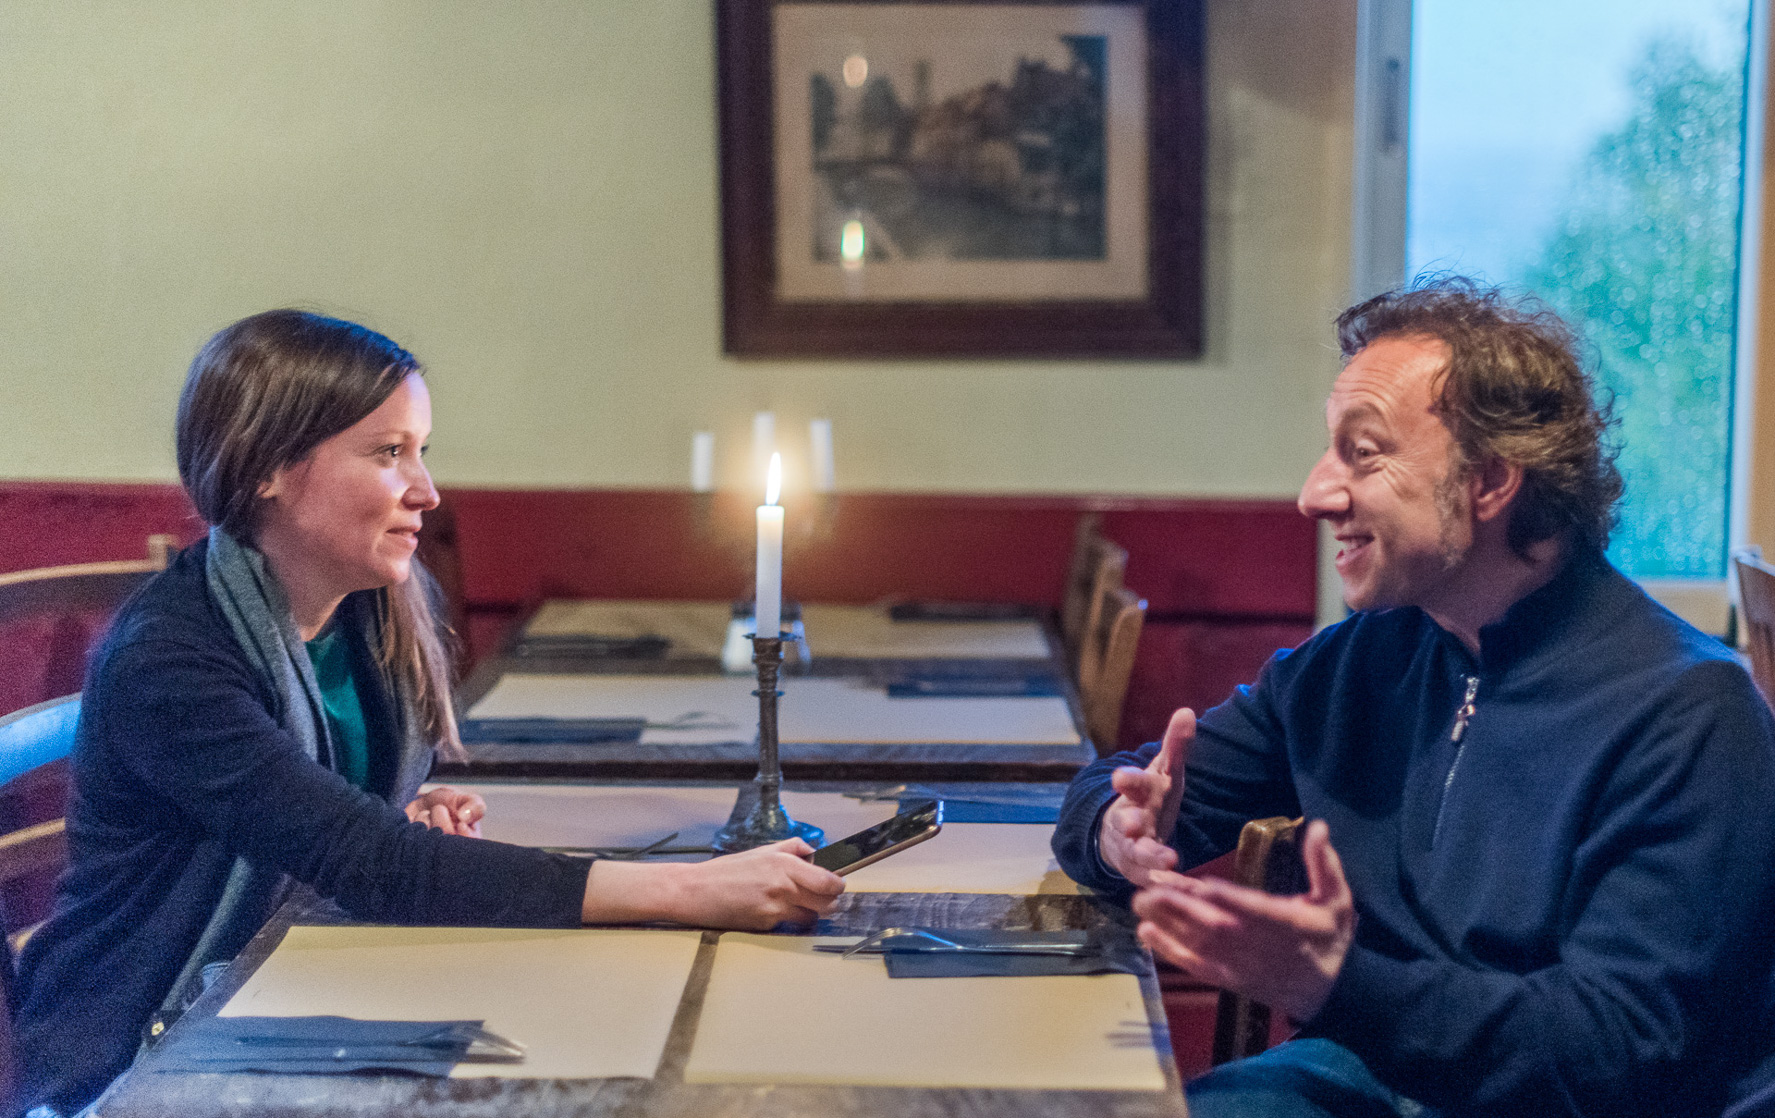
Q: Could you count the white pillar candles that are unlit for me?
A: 3